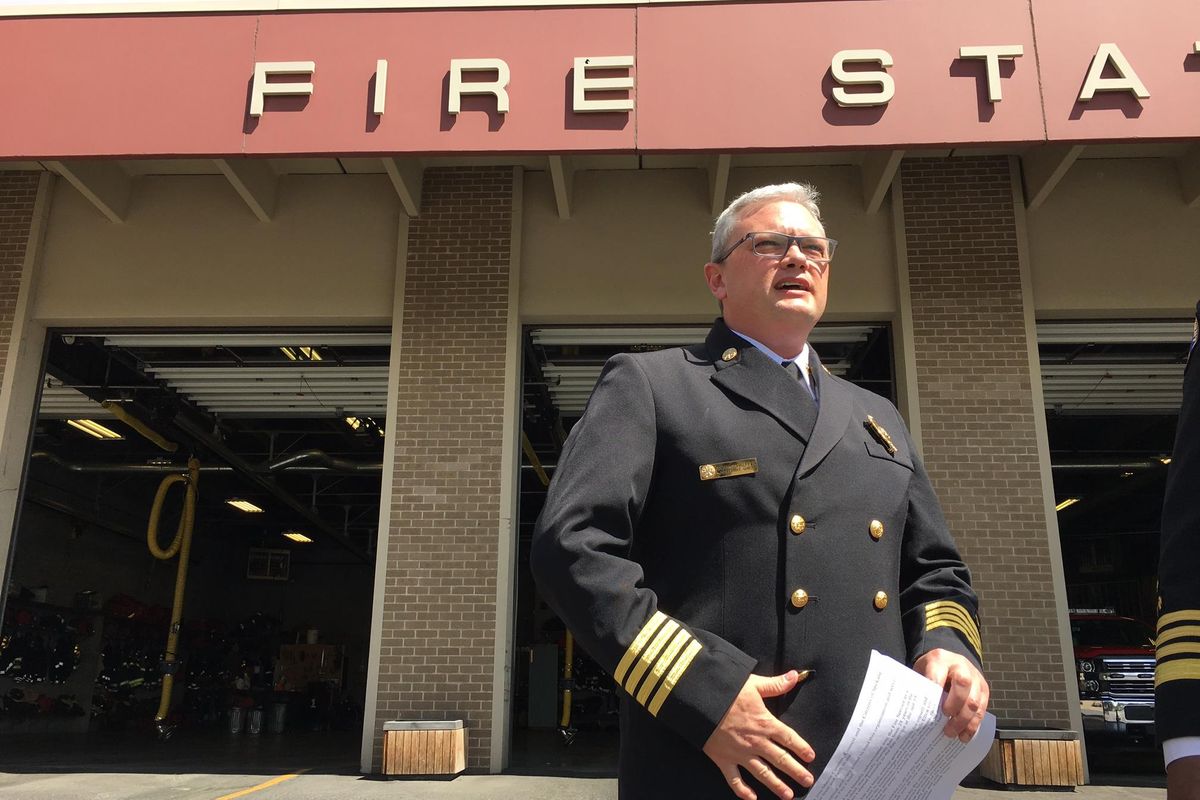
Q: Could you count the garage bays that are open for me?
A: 3